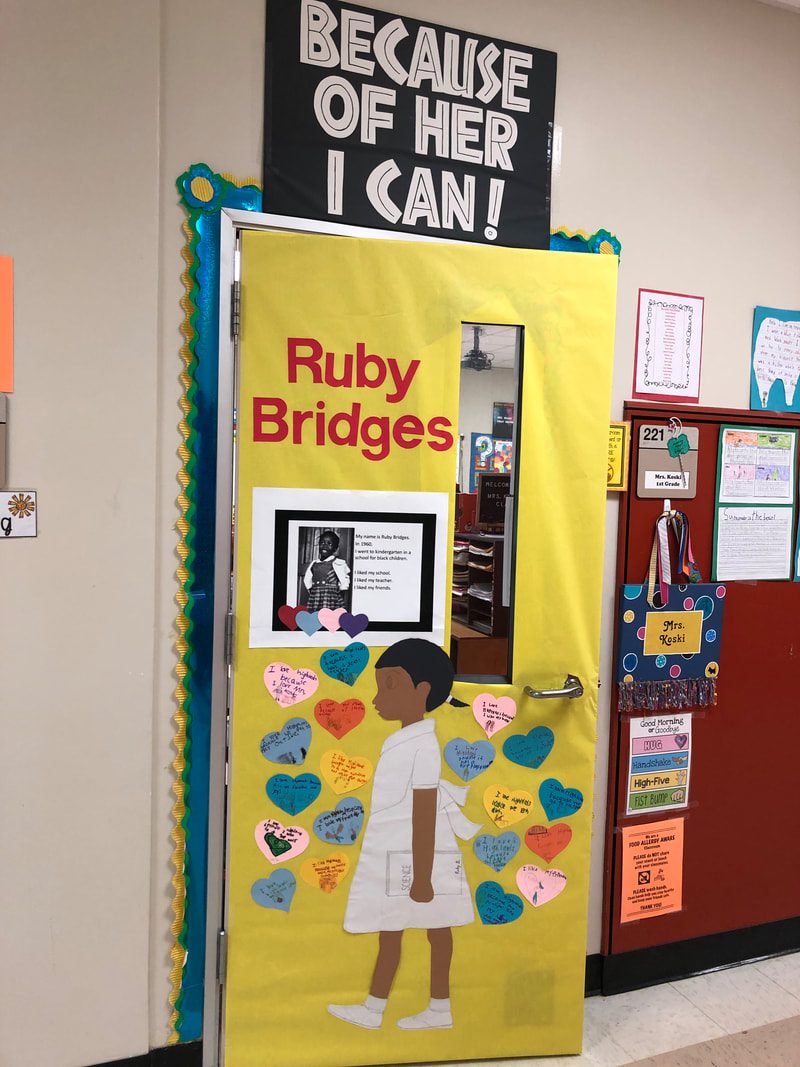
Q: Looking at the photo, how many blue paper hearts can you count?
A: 11